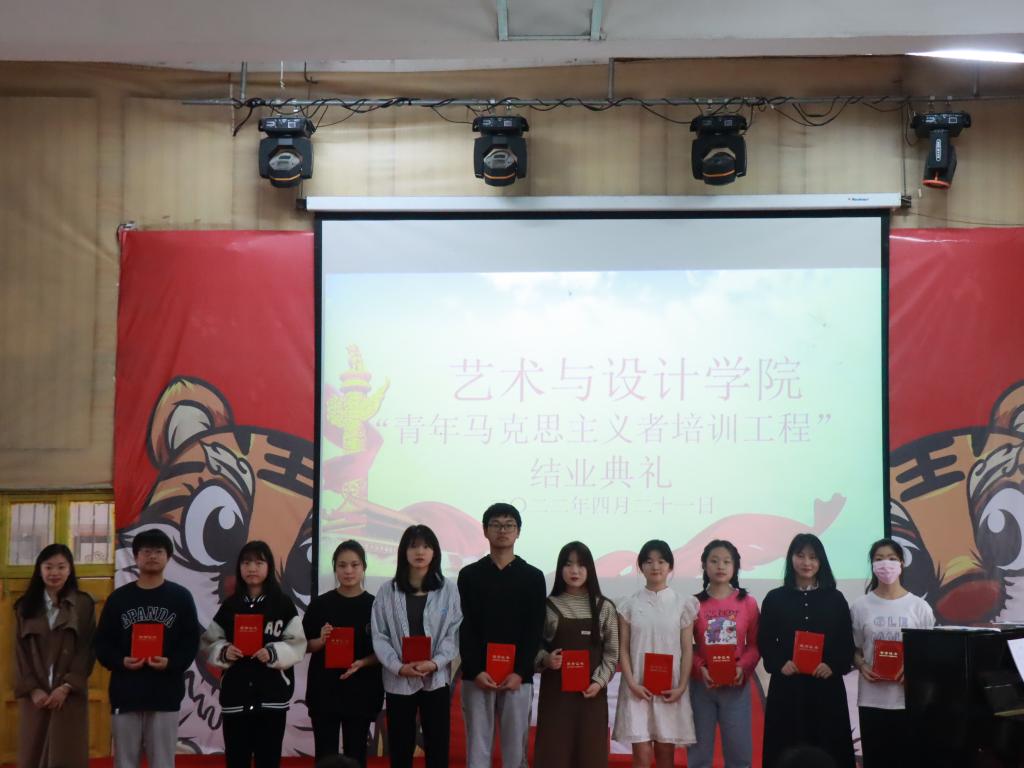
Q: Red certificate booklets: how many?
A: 10